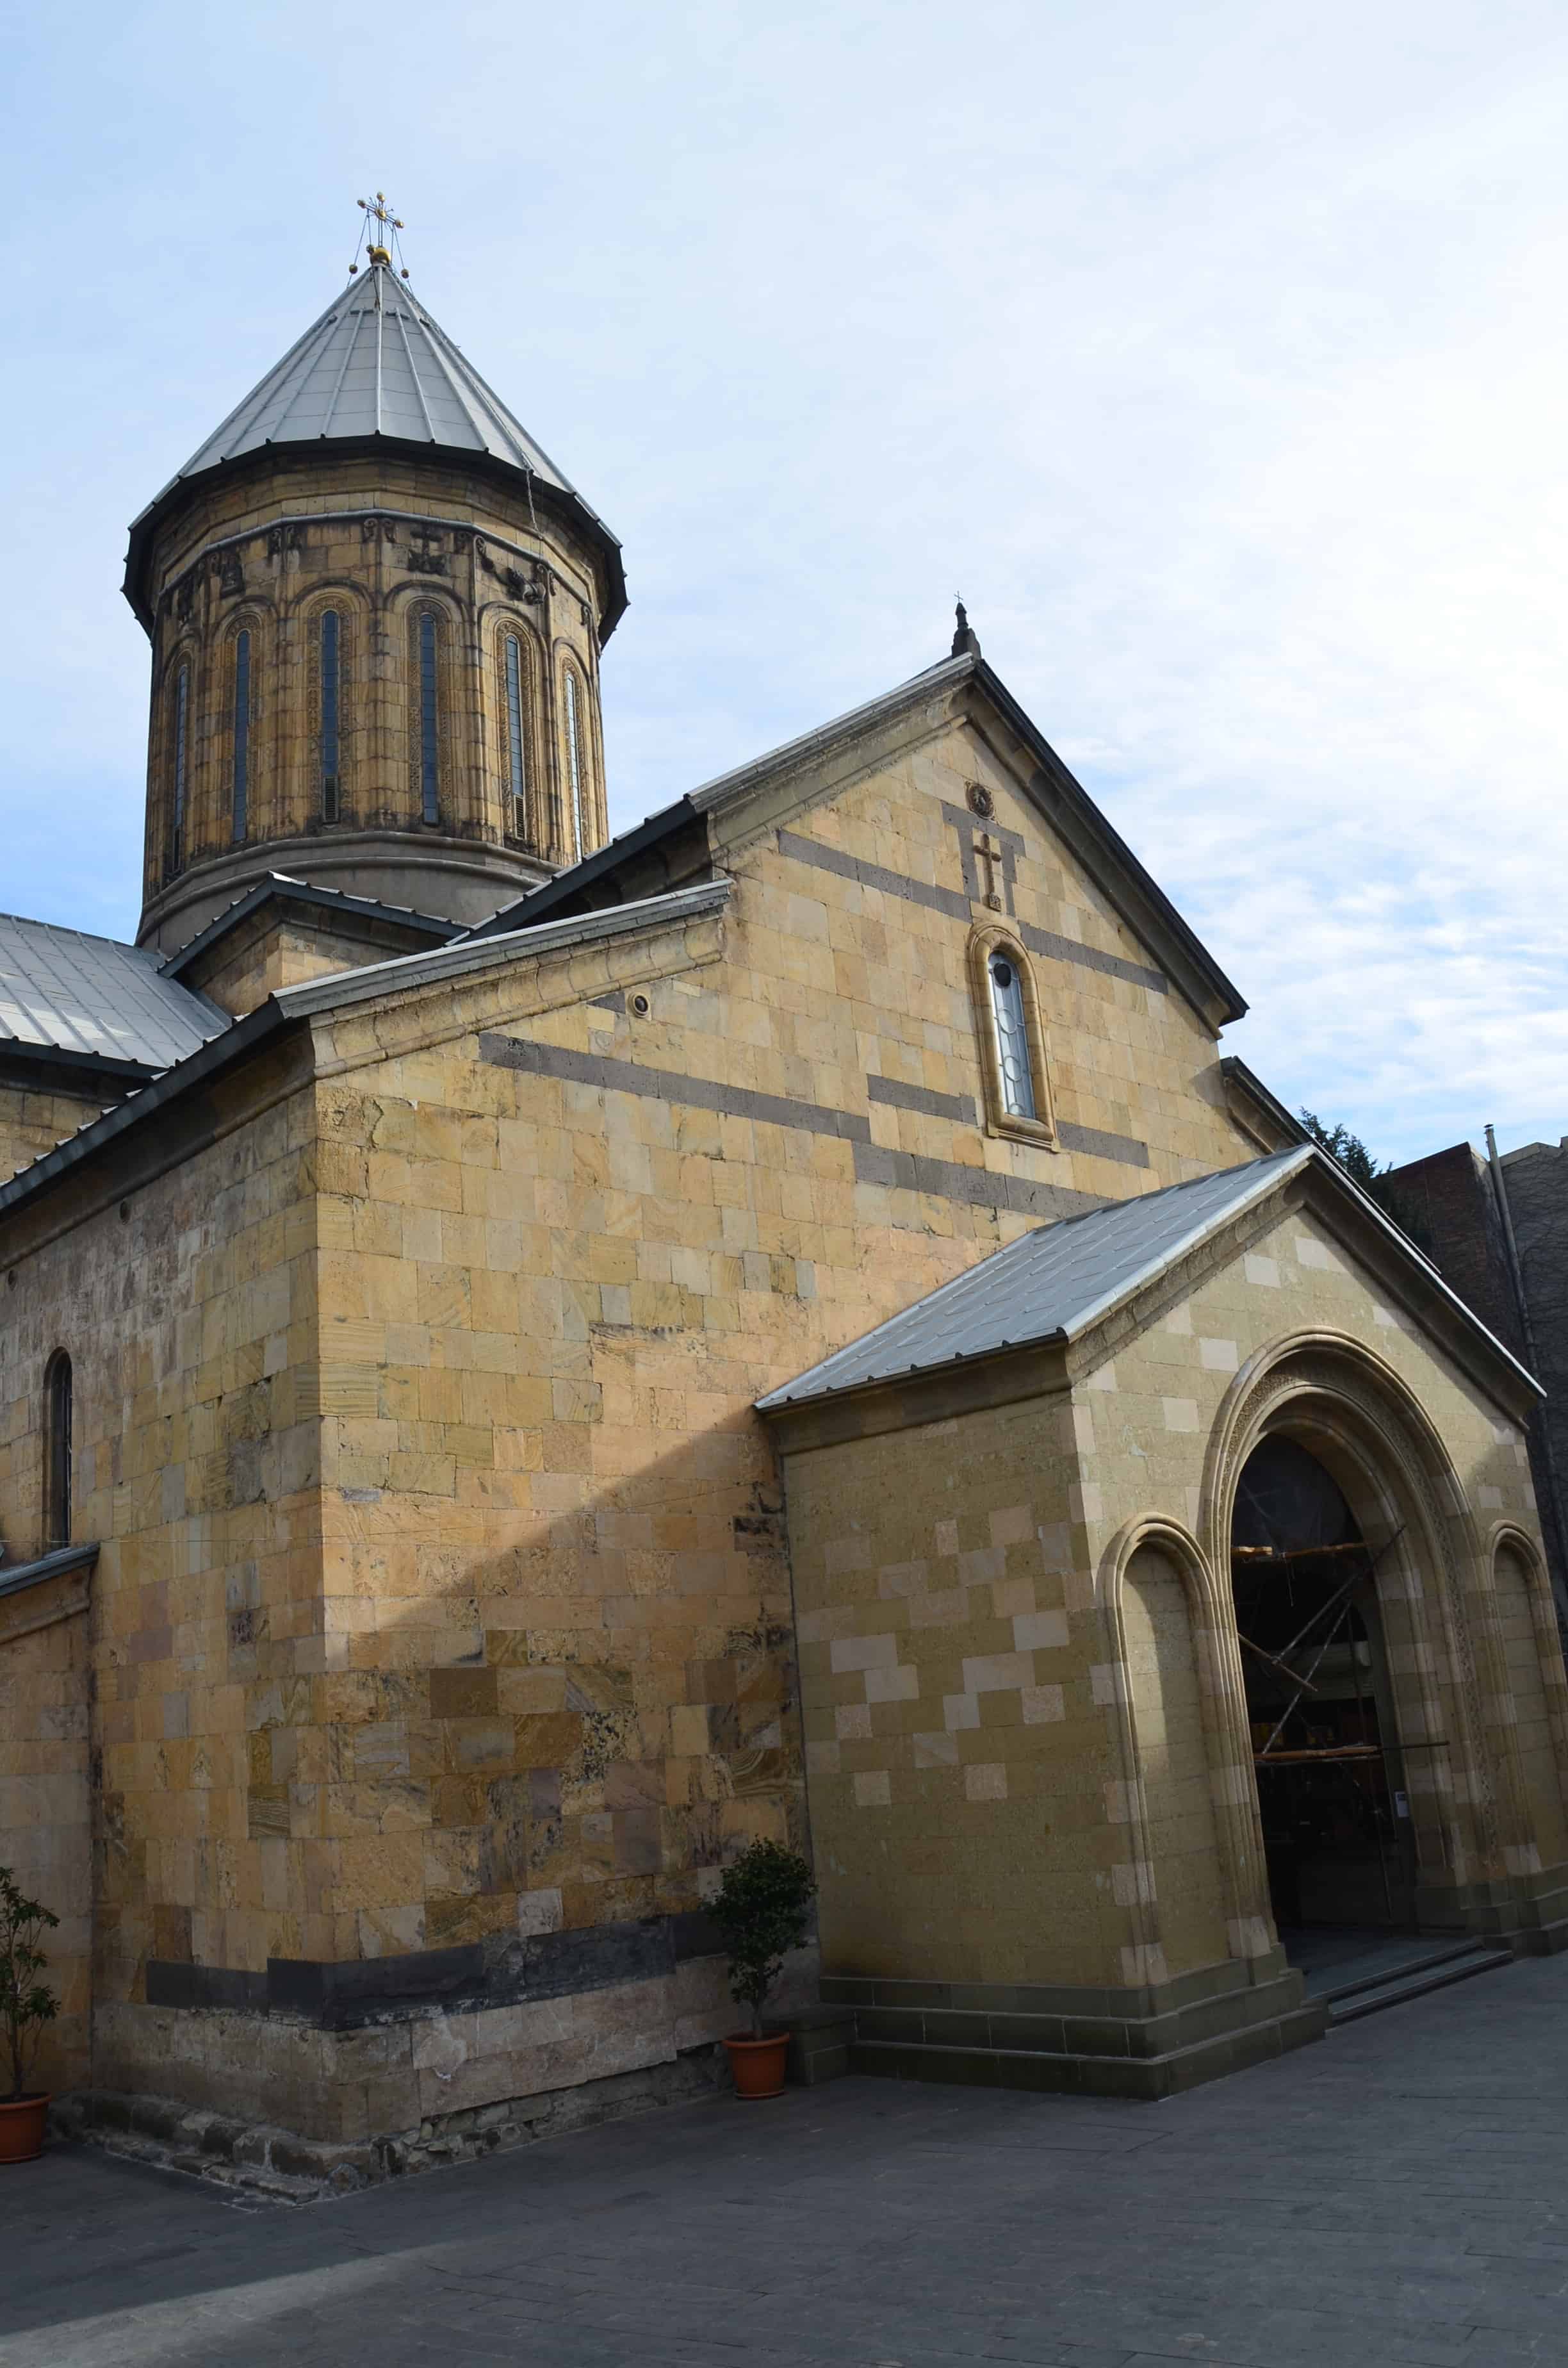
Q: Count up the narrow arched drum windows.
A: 6